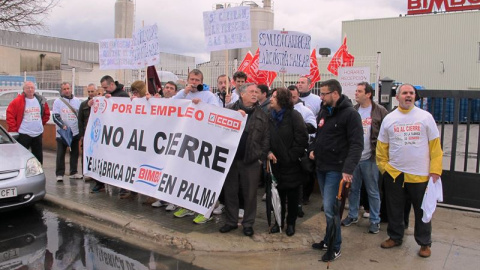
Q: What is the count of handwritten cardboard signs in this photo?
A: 4